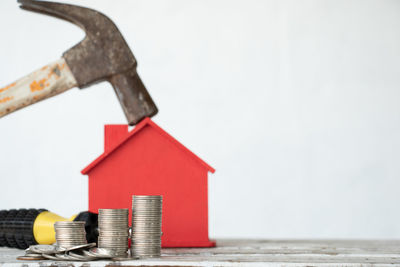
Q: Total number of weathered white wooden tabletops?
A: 1